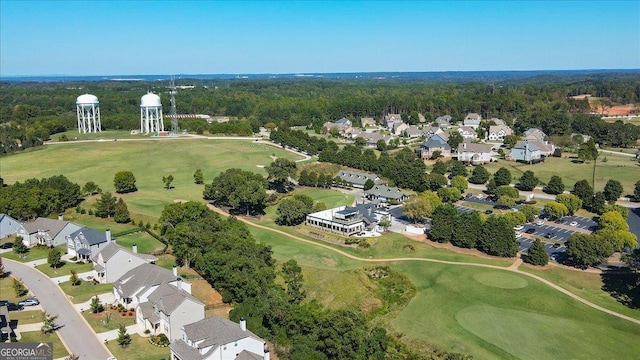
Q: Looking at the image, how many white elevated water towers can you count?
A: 2